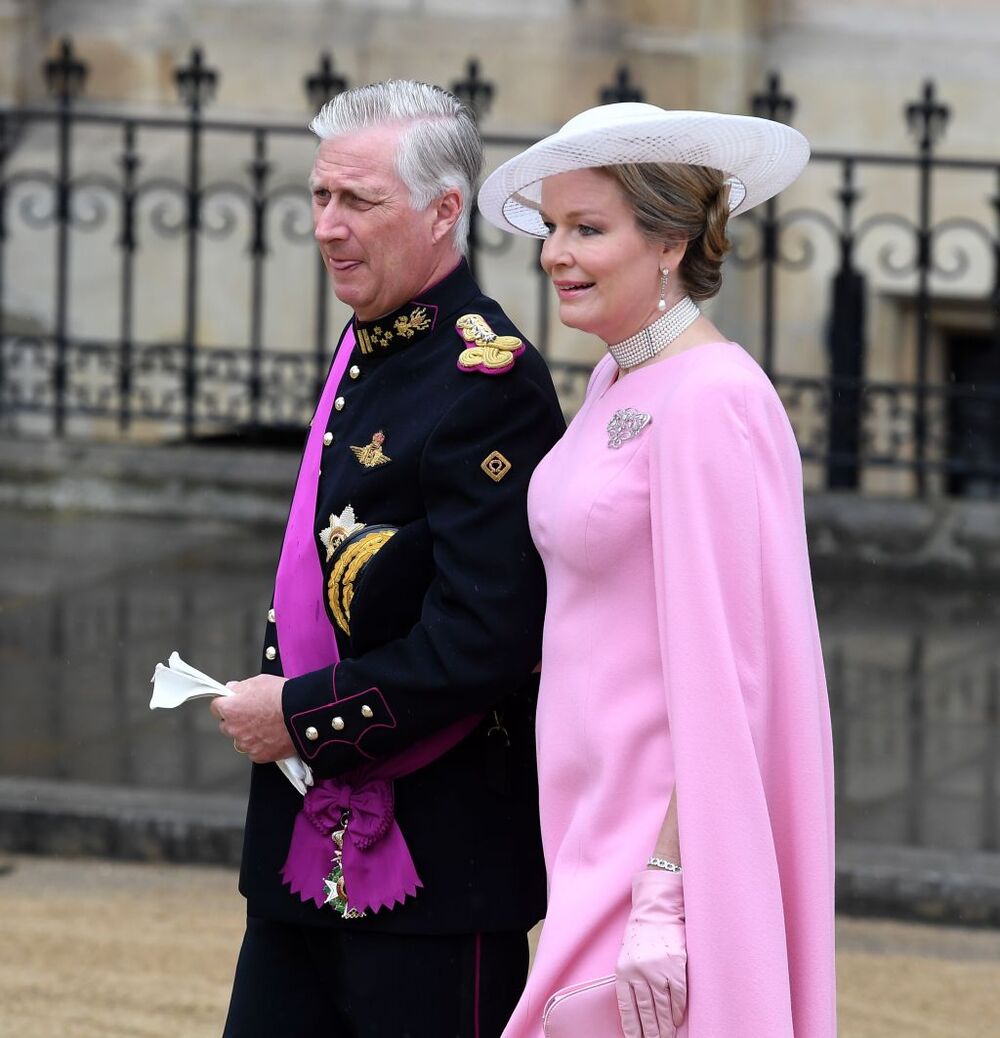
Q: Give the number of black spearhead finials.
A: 7